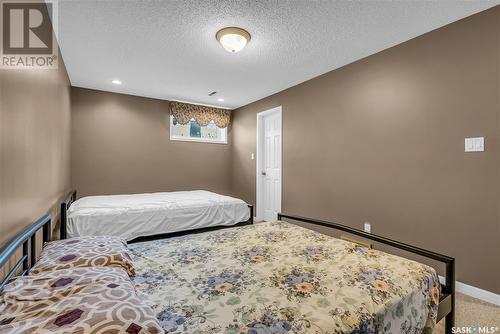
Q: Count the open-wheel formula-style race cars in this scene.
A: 0